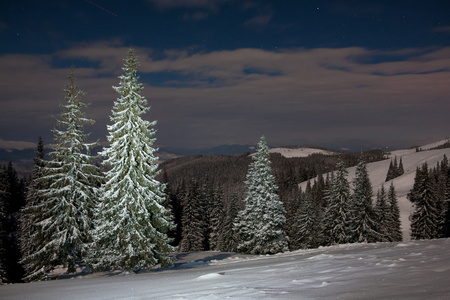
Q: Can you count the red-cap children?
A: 0